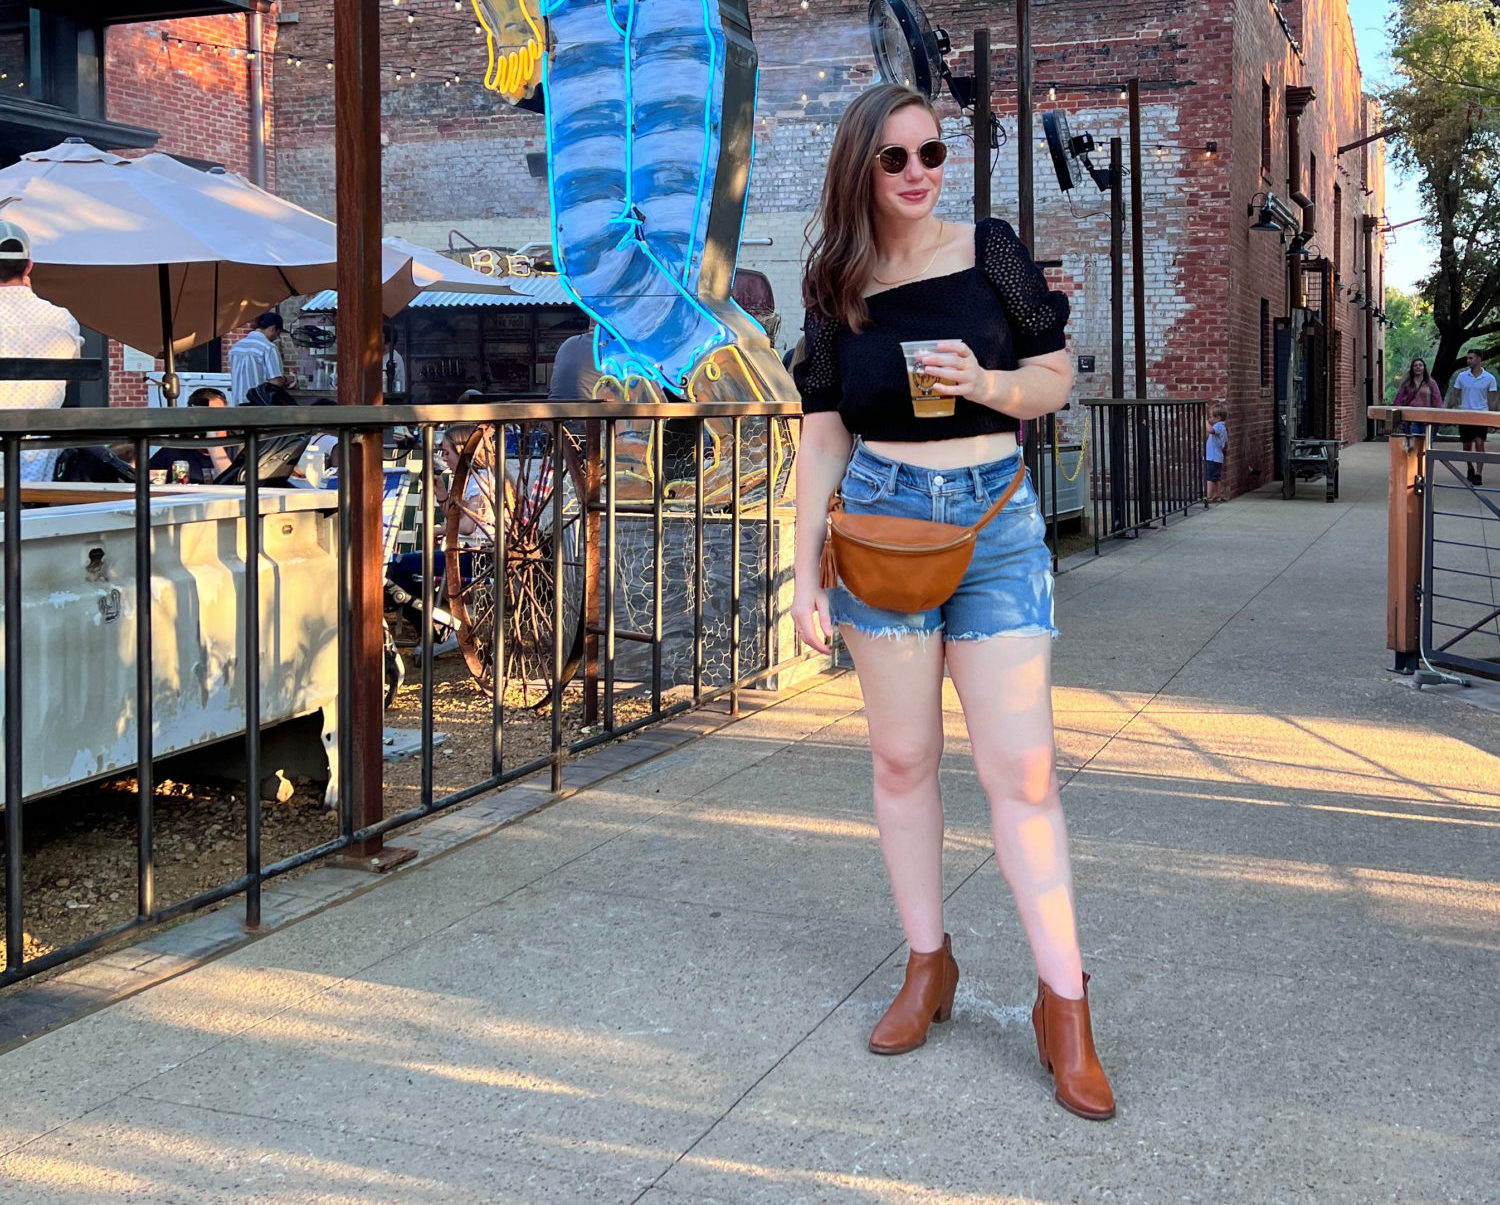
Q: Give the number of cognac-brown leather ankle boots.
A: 2